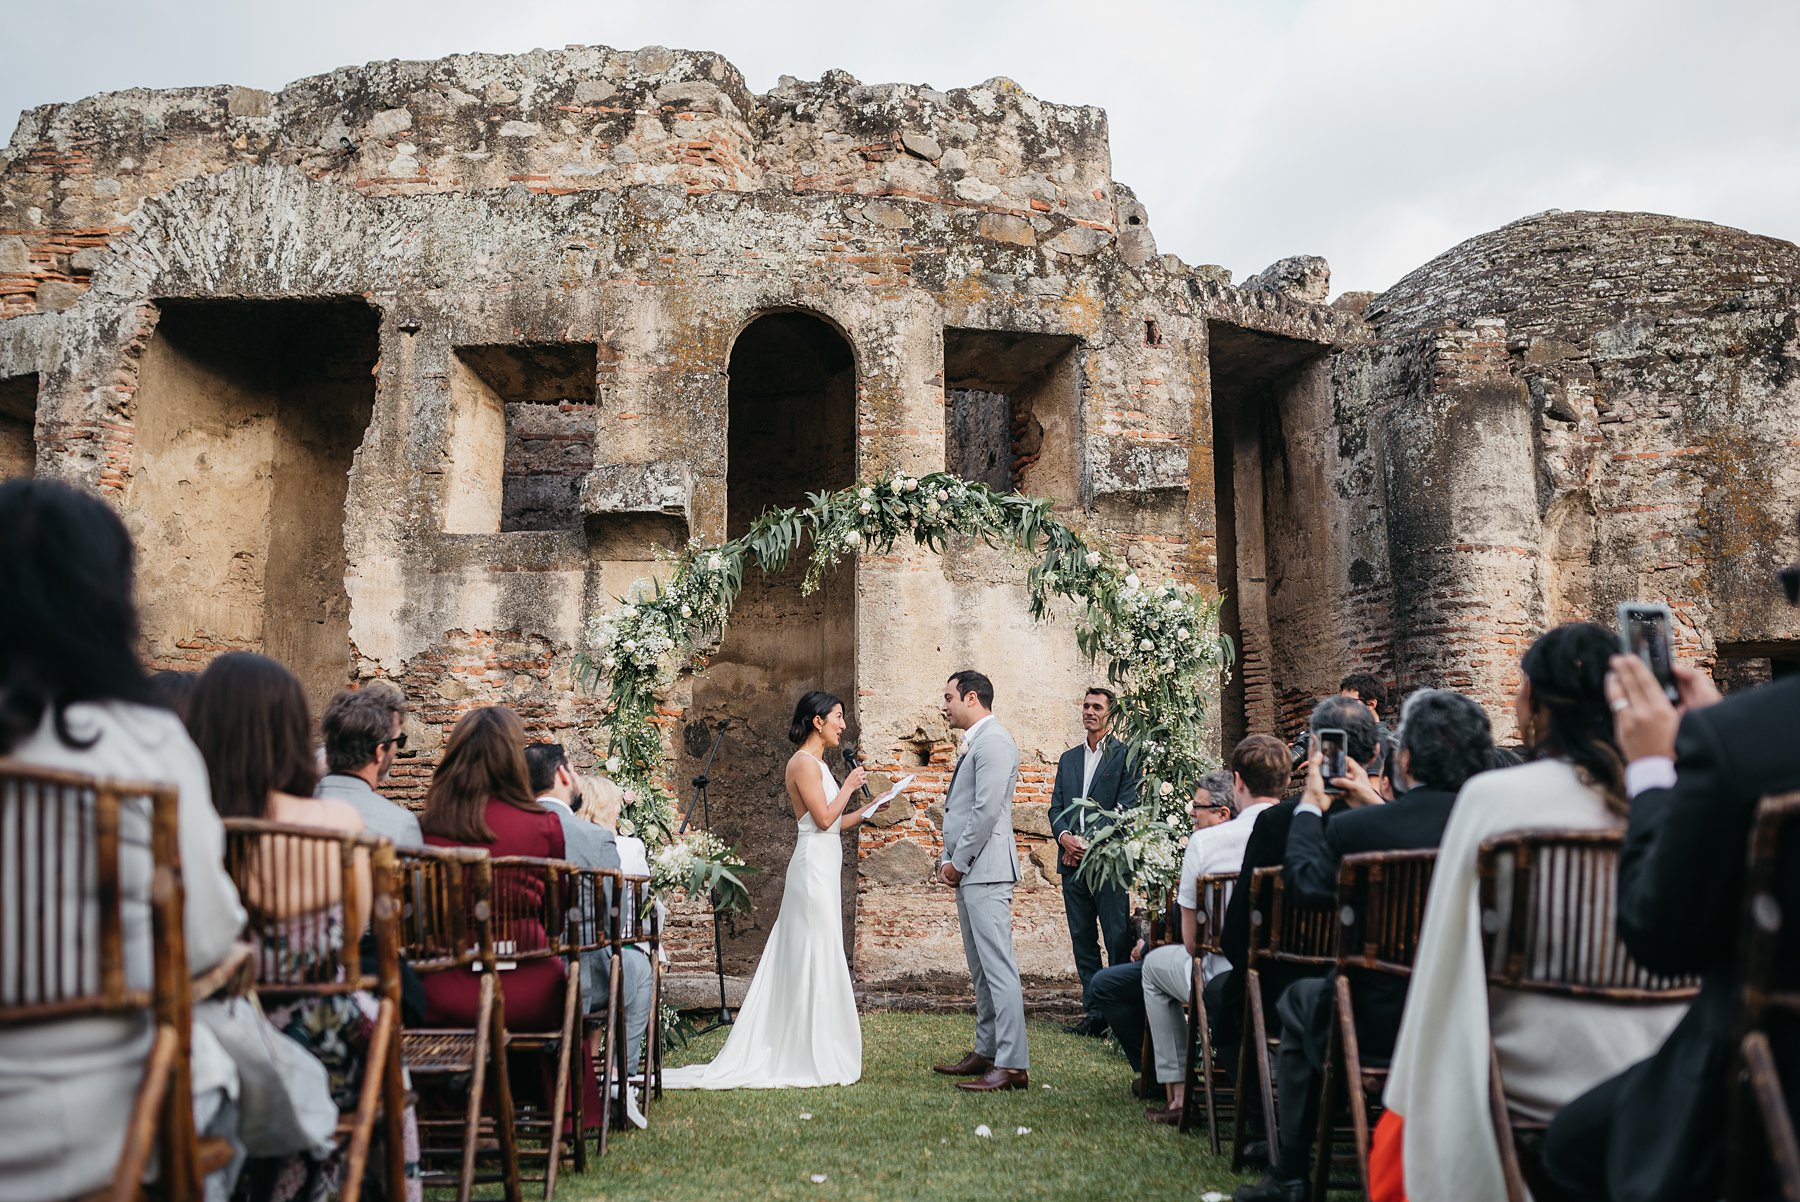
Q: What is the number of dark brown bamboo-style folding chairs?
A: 12